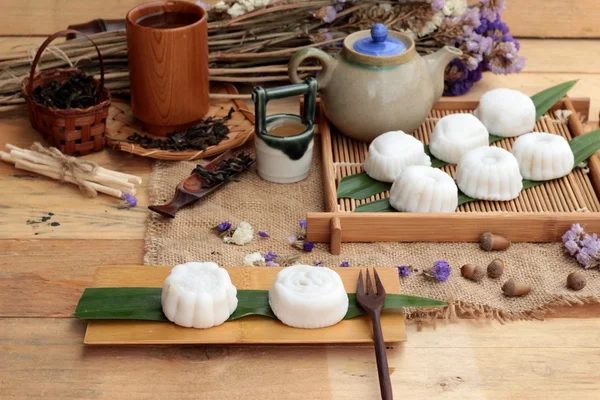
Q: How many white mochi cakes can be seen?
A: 8